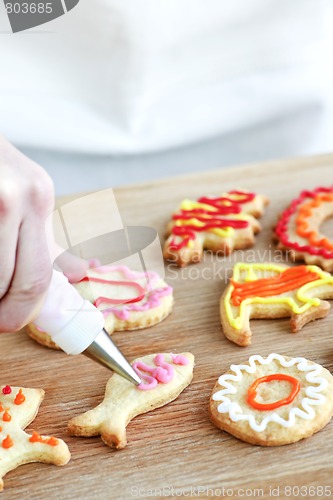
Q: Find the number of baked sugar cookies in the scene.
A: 7